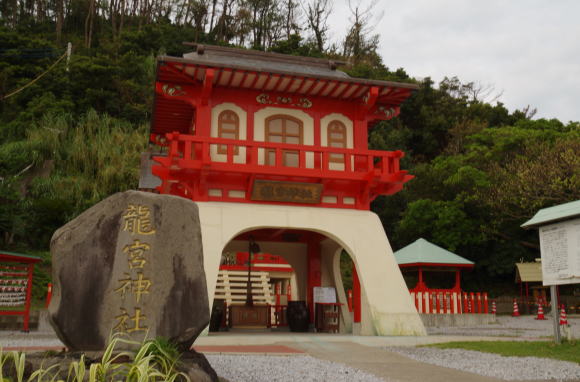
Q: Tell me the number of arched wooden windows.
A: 3